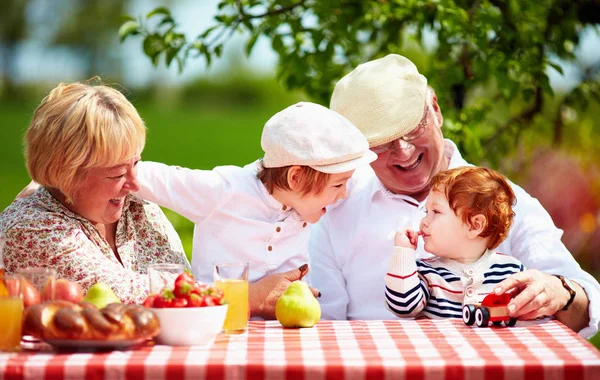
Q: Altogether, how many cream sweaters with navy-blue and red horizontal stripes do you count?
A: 1